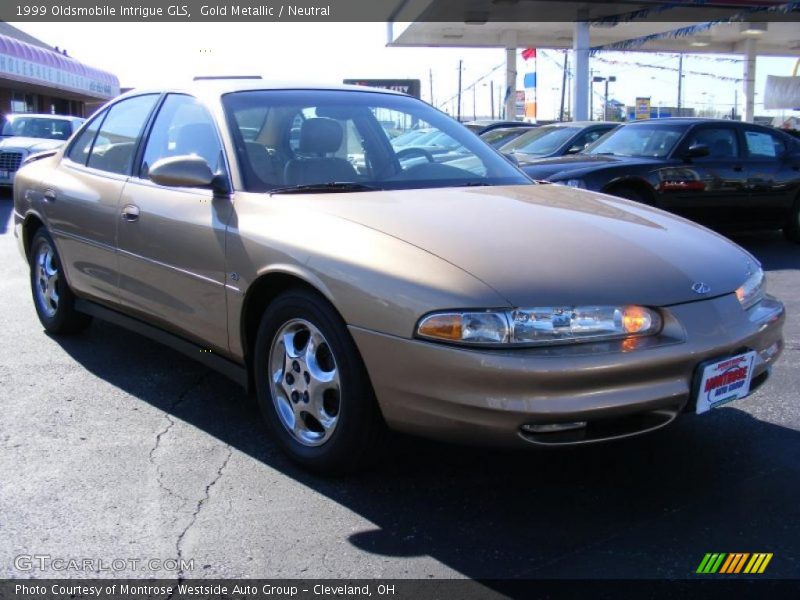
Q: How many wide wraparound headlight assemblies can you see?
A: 2